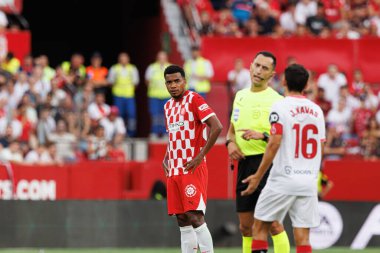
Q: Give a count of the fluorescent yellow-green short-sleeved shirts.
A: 1